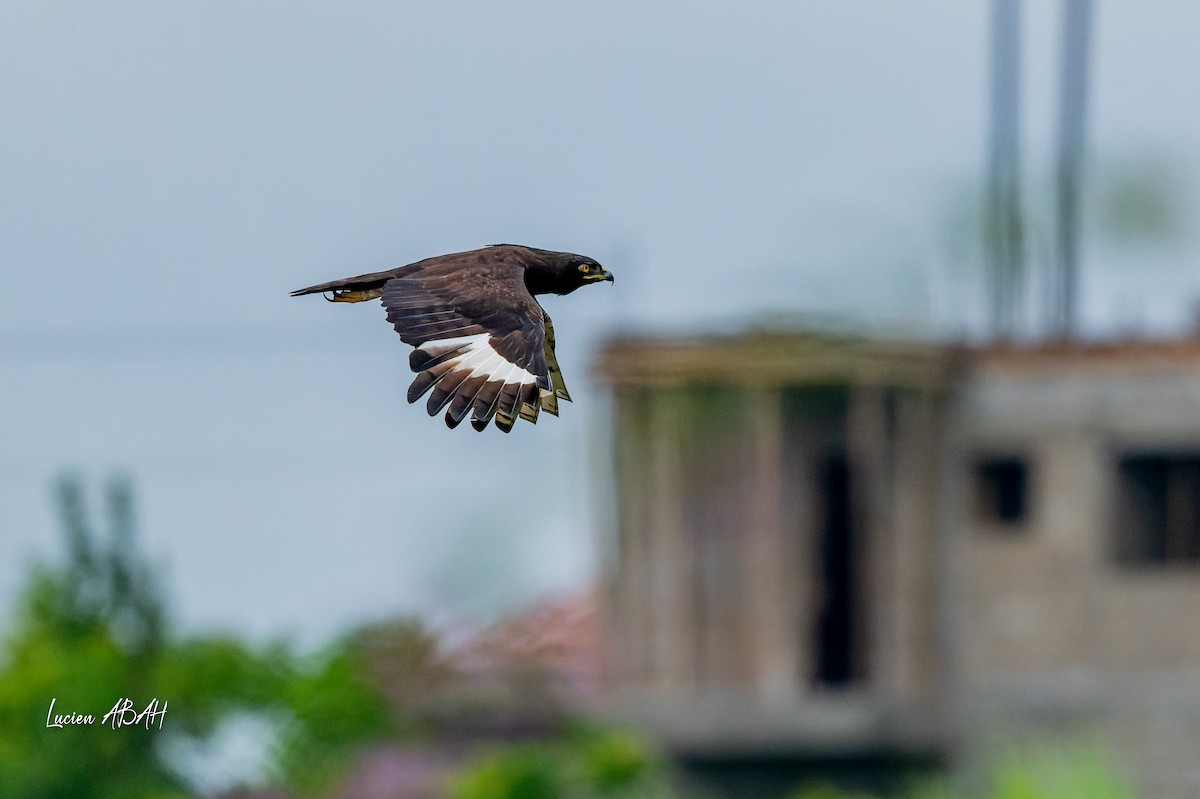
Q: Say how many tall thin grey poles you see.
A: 2